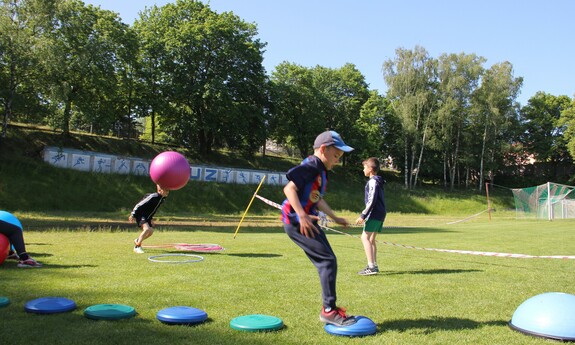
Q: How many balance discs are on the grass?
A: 6